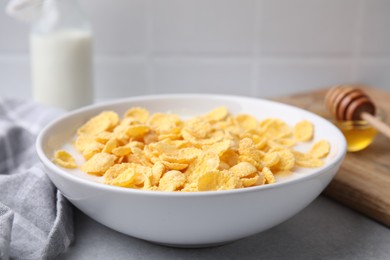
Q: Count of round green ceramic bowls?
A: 0